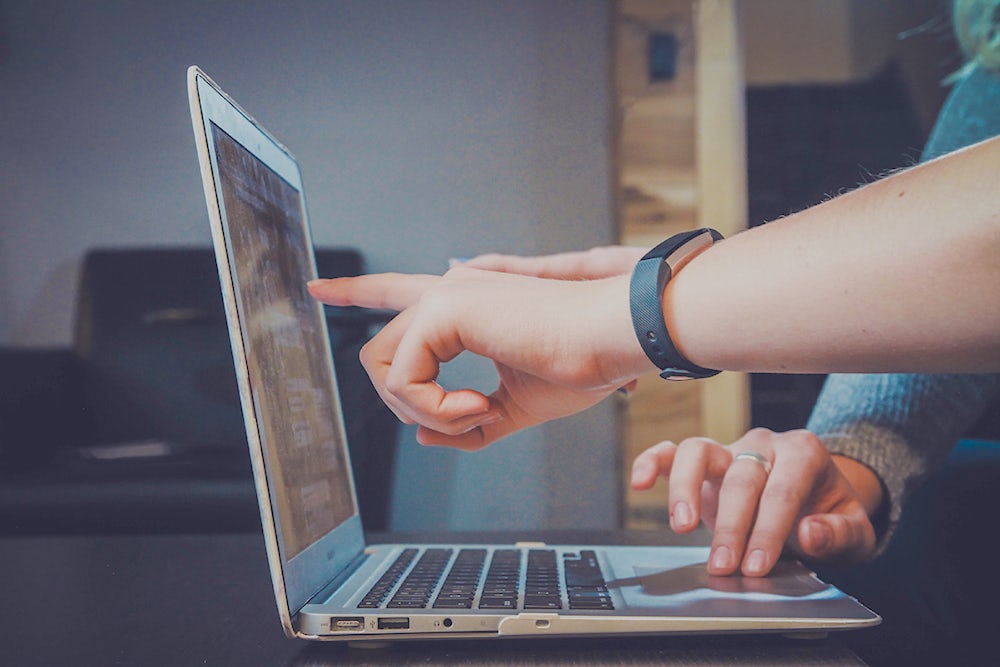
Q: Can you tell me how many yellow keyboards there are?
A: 0